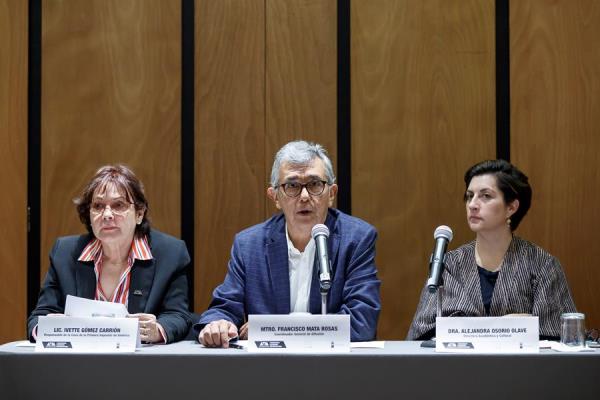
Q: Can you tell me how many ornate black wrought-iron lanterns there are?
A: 0